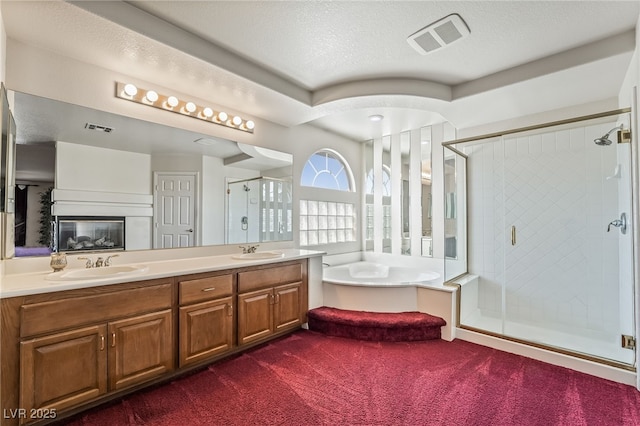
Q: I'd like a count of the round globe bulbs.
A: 8